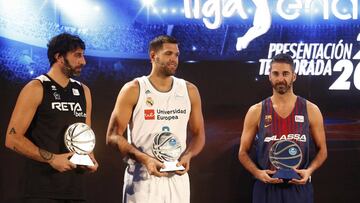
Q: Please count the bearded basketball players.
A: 3